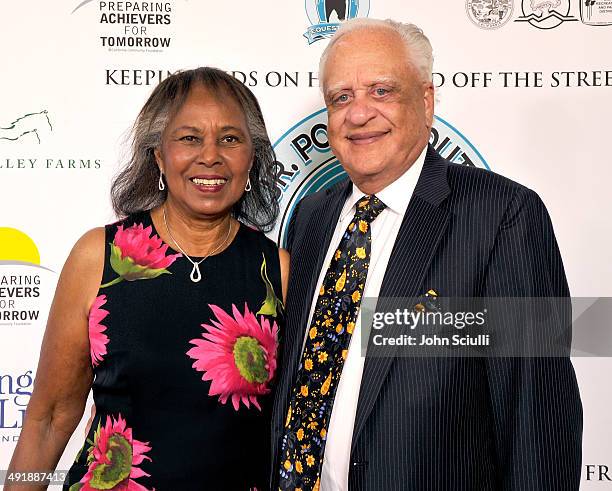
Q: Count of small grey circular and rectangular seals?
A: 3